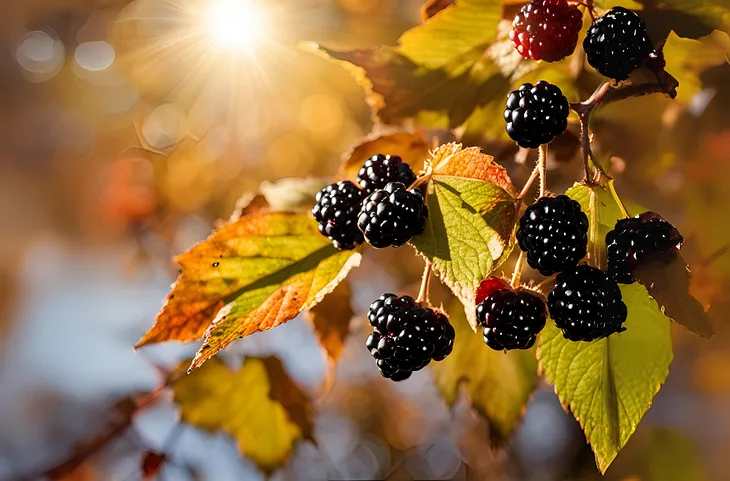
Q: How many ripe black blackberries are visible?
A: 10